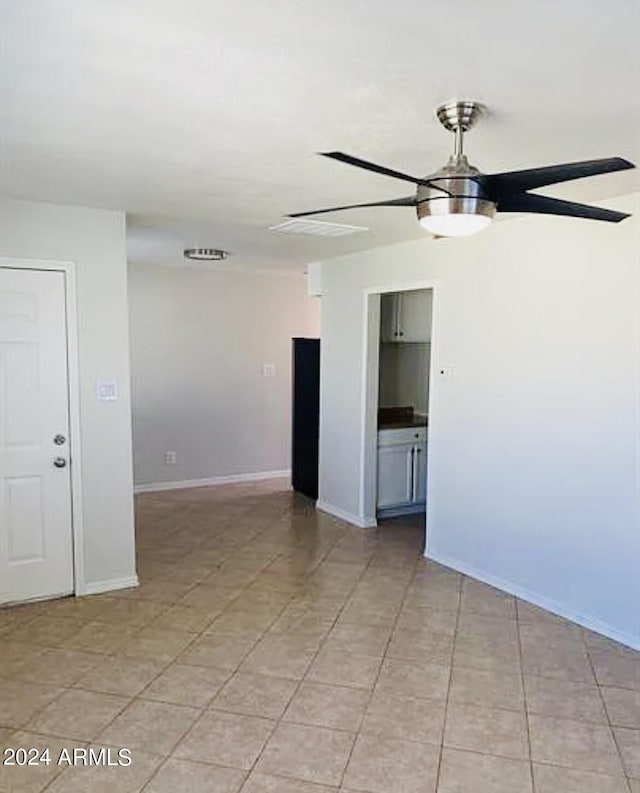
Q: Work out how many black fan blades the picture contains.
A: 4